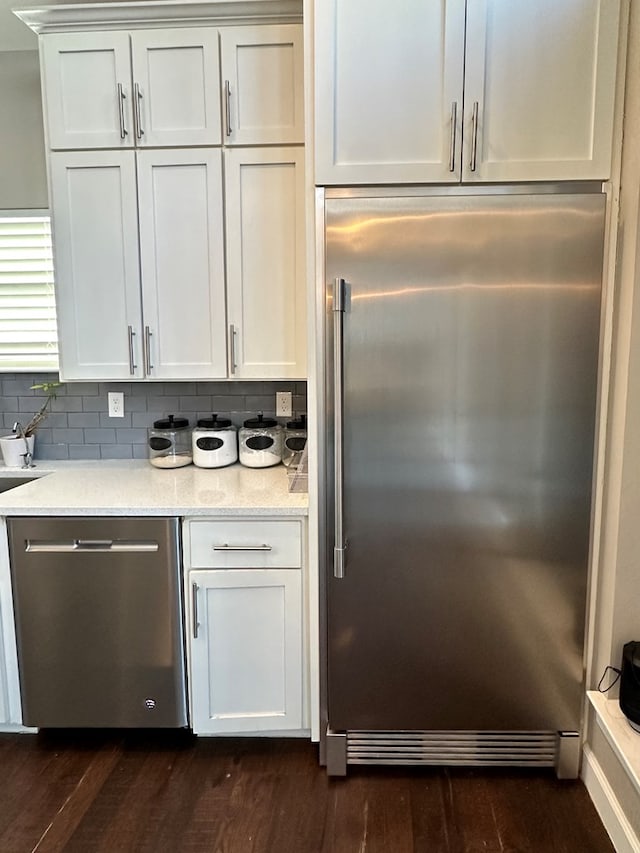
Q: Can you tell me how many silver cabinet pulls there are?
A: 10